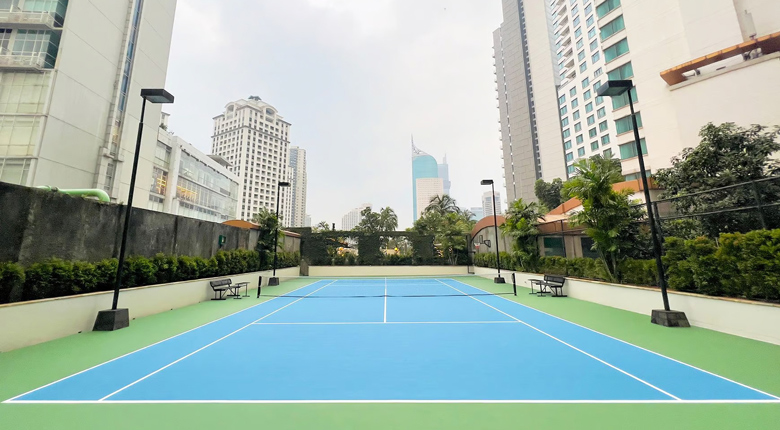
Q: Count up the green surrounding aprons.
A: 1